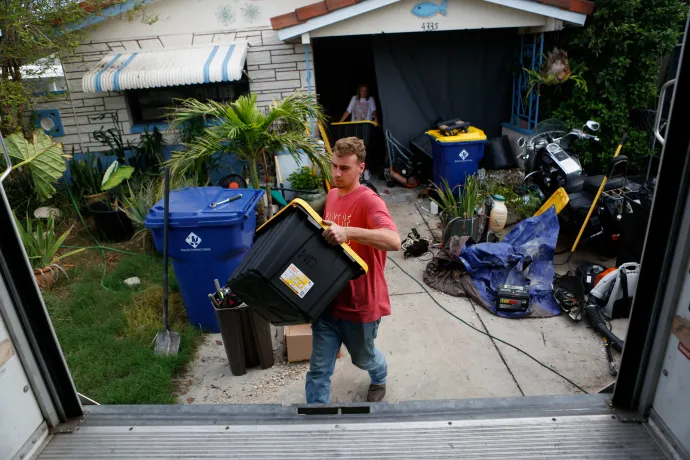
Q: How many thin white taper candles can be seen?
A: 0